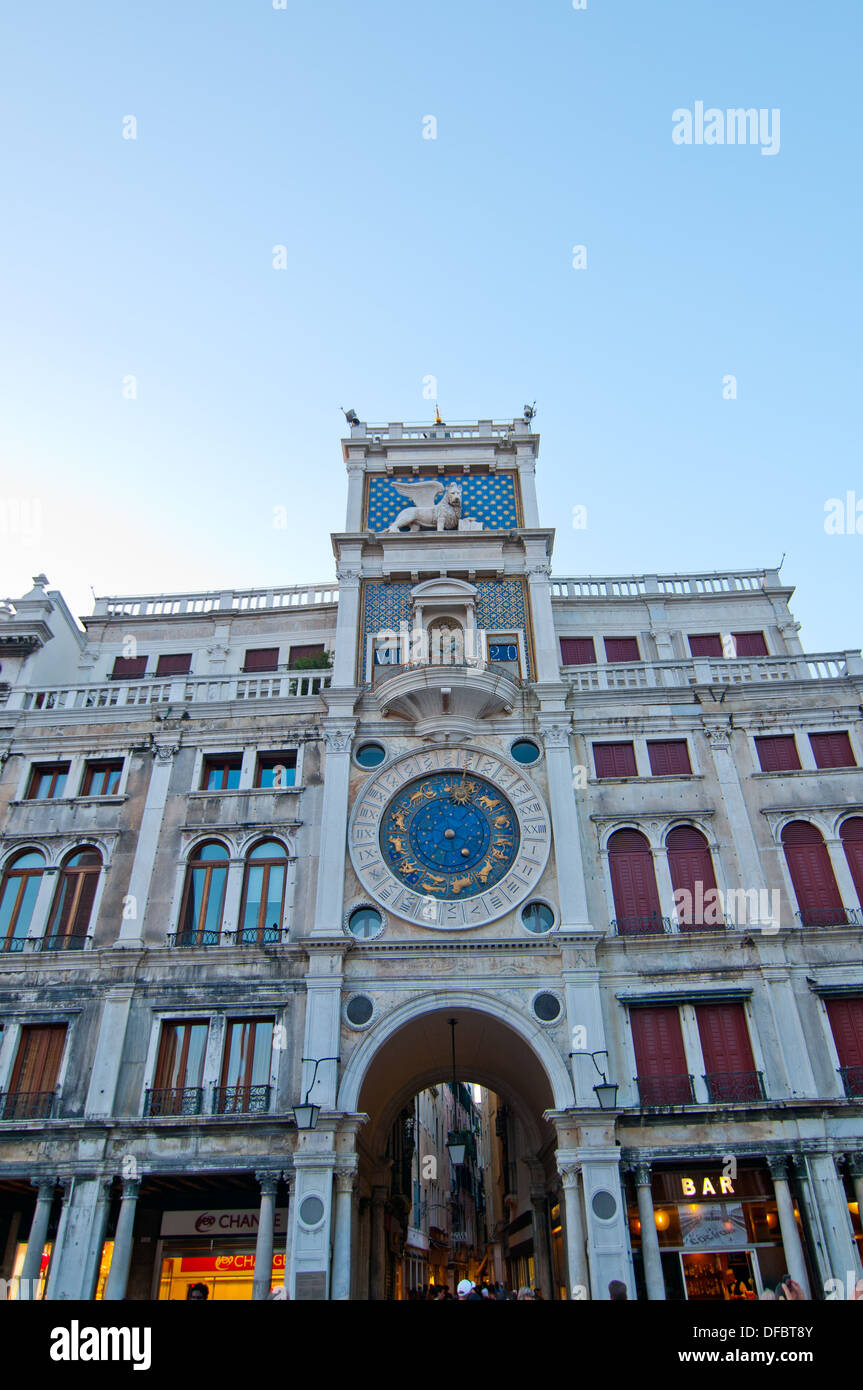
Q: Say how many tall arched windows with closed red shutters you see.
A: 4